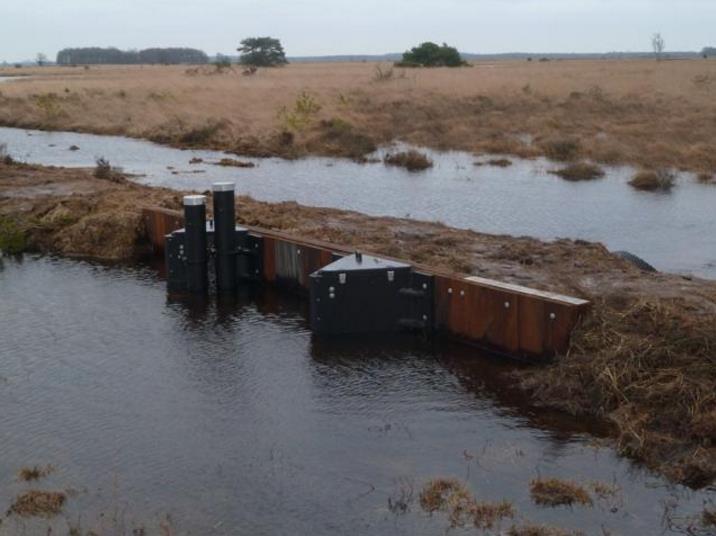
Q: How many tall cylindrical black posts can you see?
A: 2